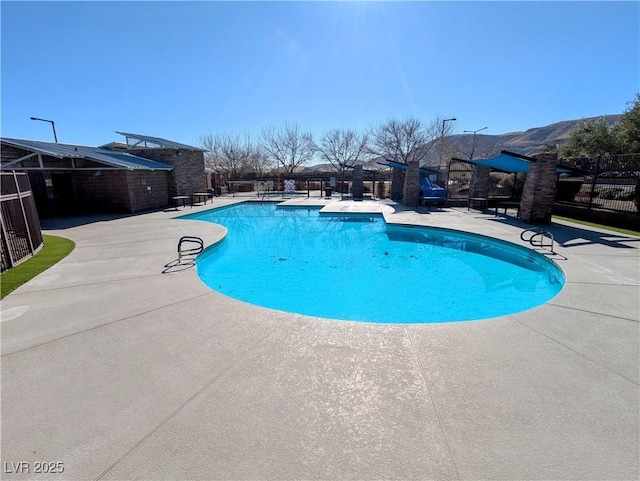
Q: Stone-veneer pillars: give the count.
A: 5